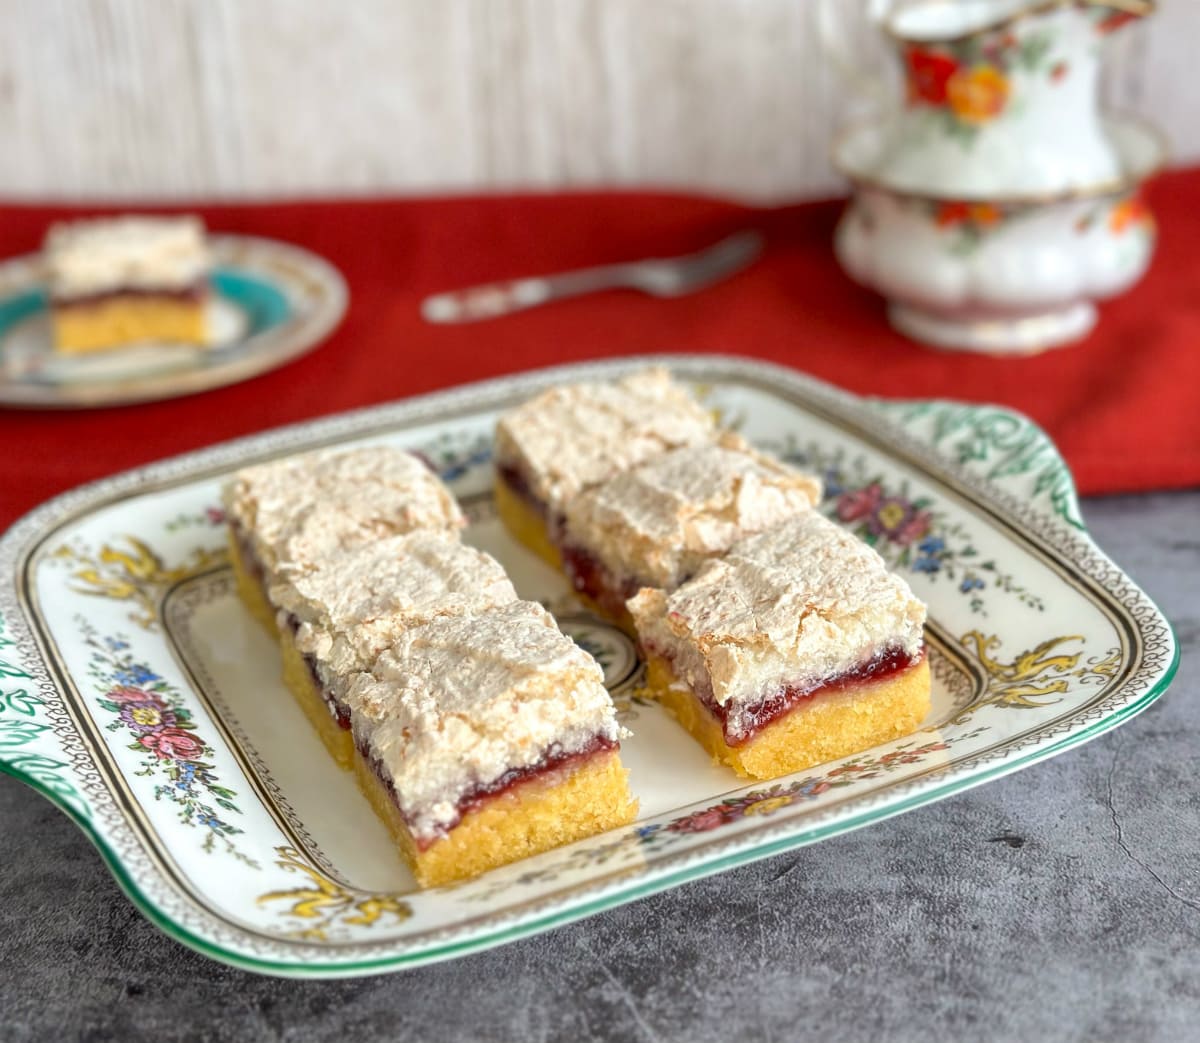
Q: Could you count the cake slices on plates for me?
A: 7